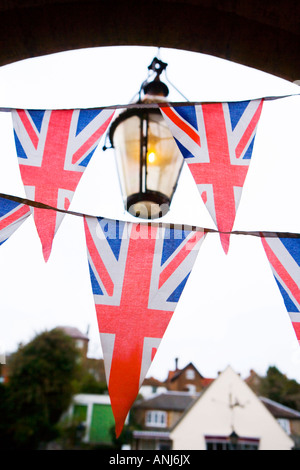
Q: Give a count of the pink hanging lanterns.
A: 0